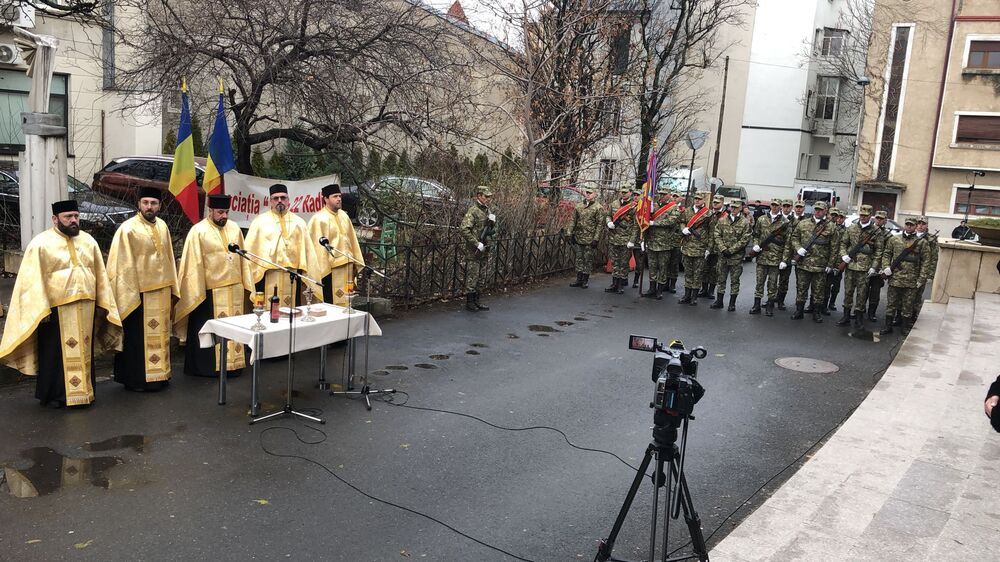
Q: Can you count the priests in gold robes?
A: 5